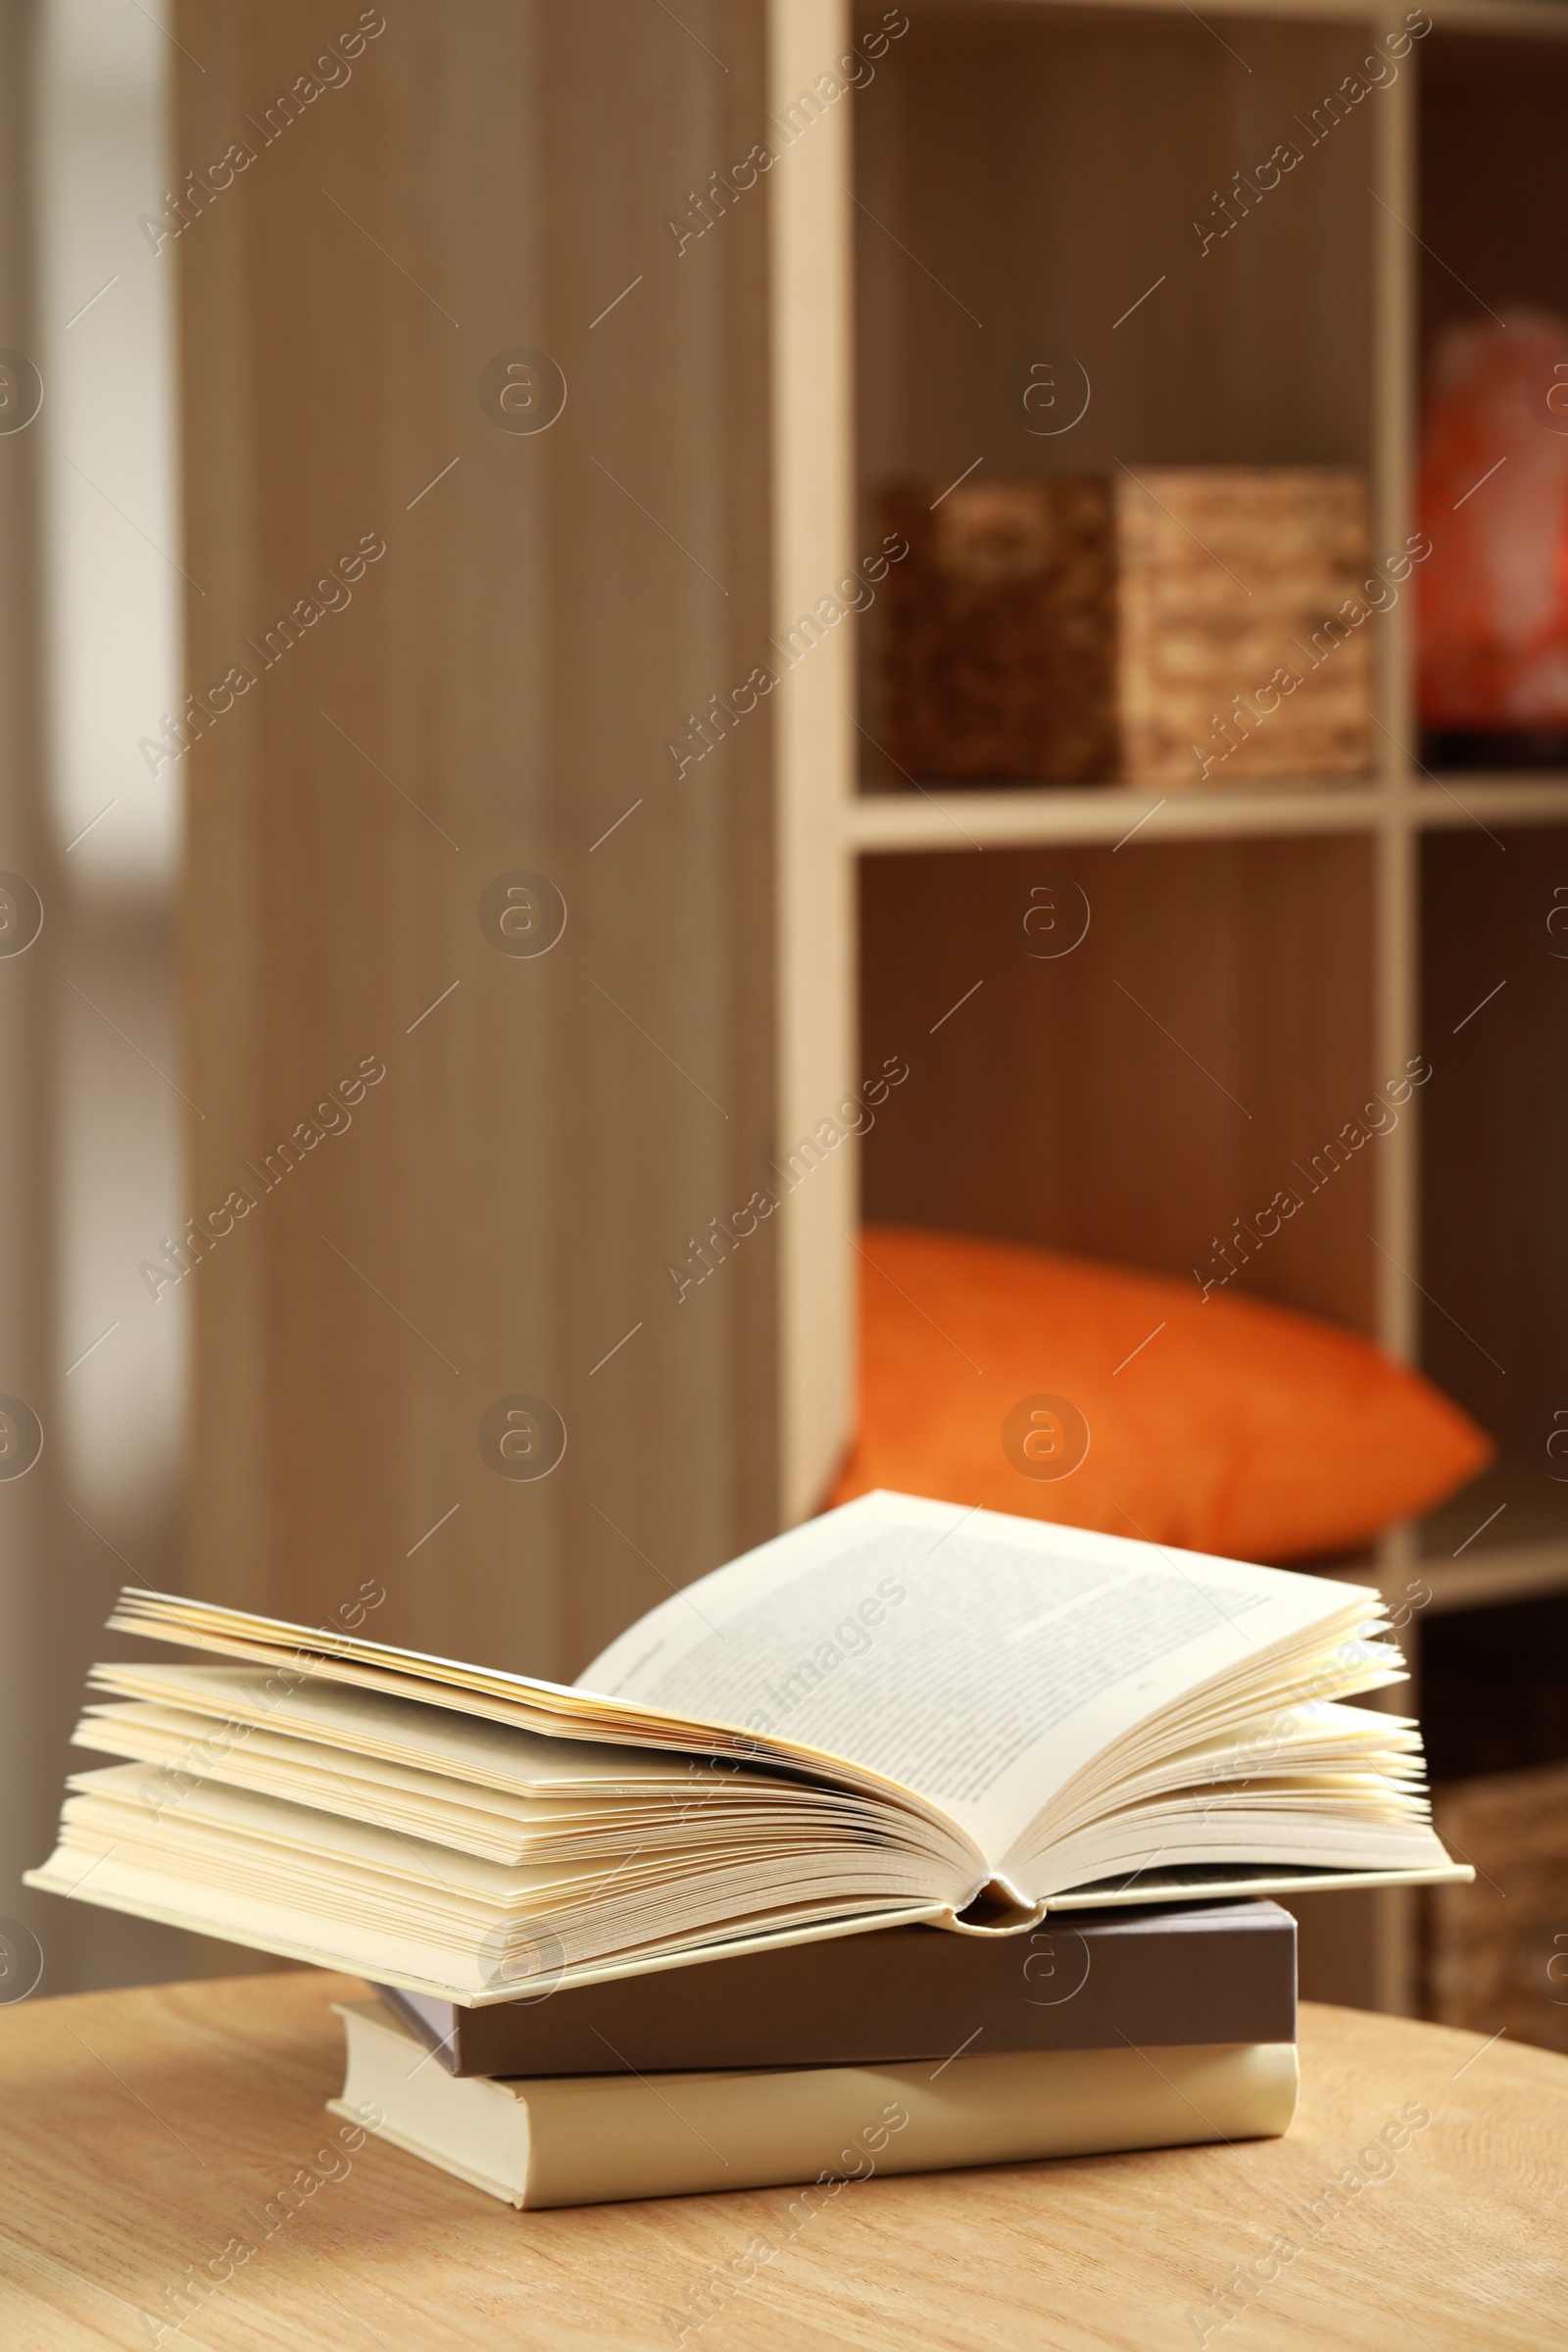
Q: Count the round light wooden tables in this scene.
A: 1